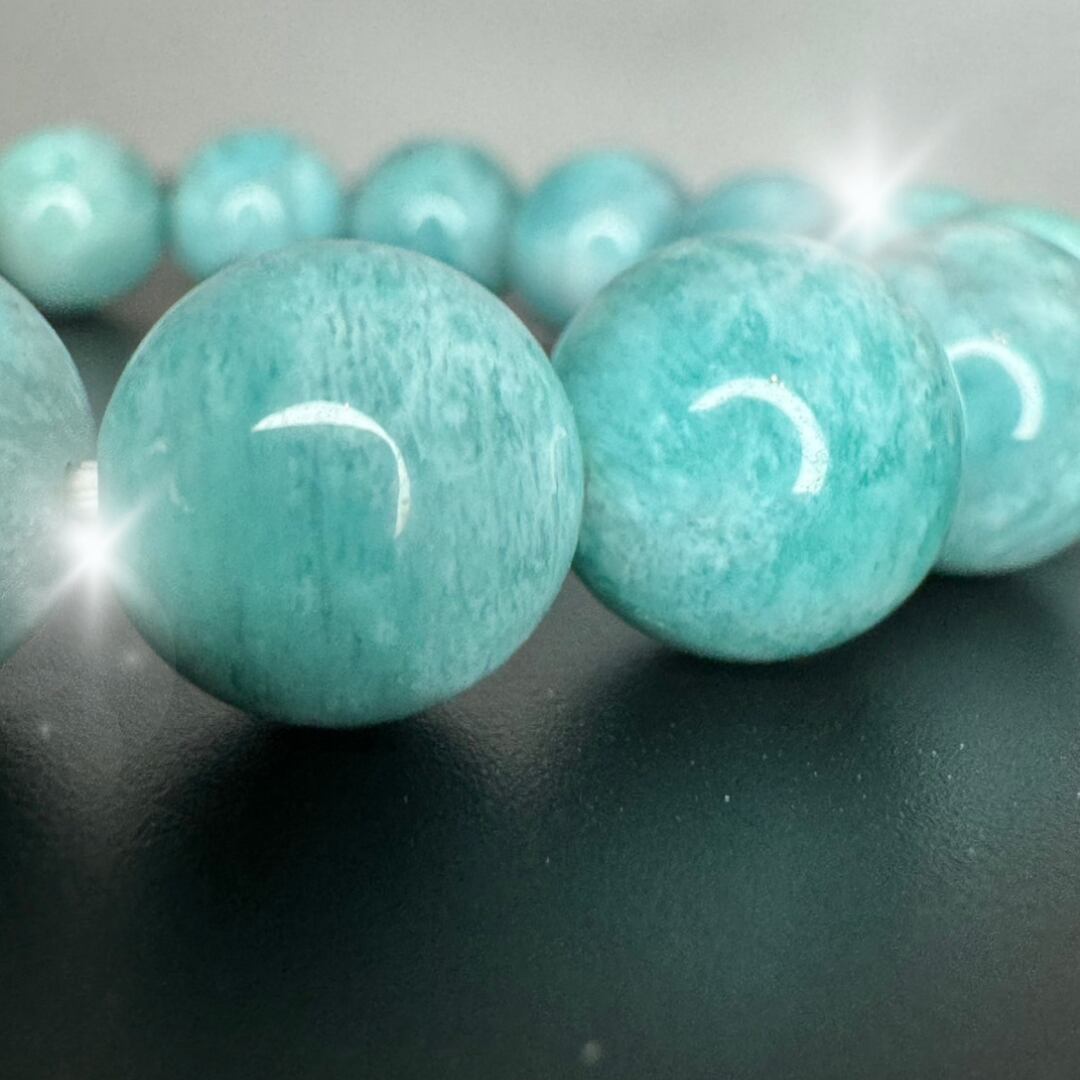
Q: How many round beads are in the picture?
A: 11